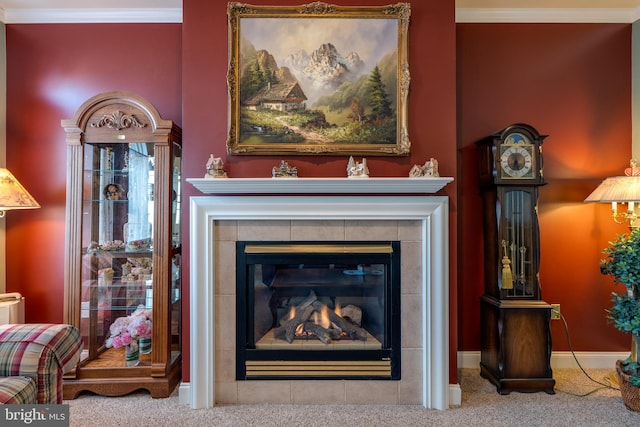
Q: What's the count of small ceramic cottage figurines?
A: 4